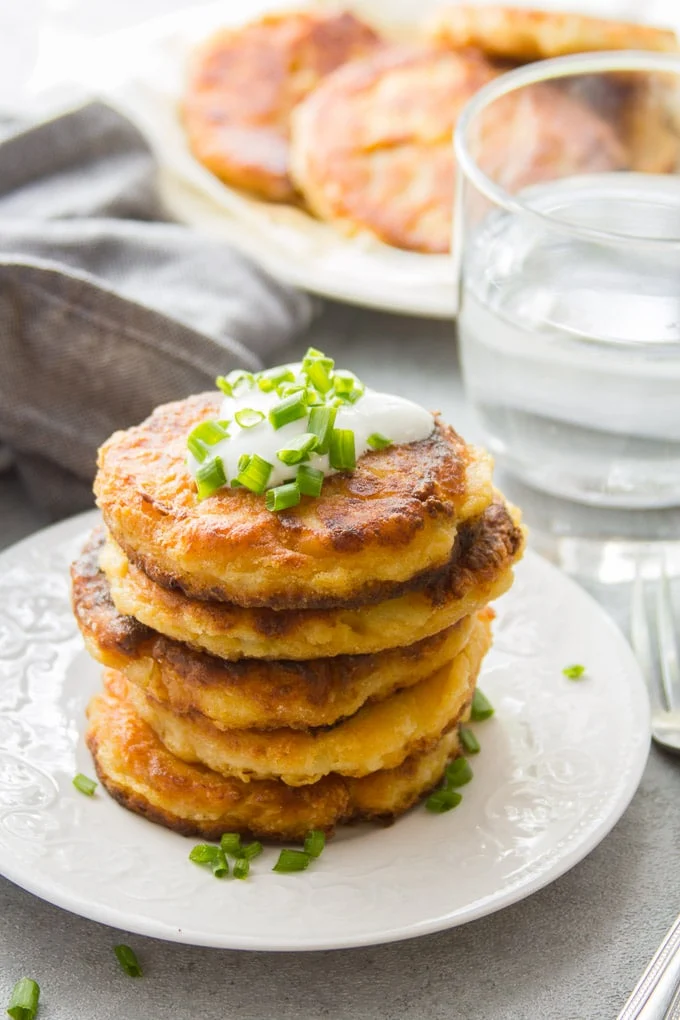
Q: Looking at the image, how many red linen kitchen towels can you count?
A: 0